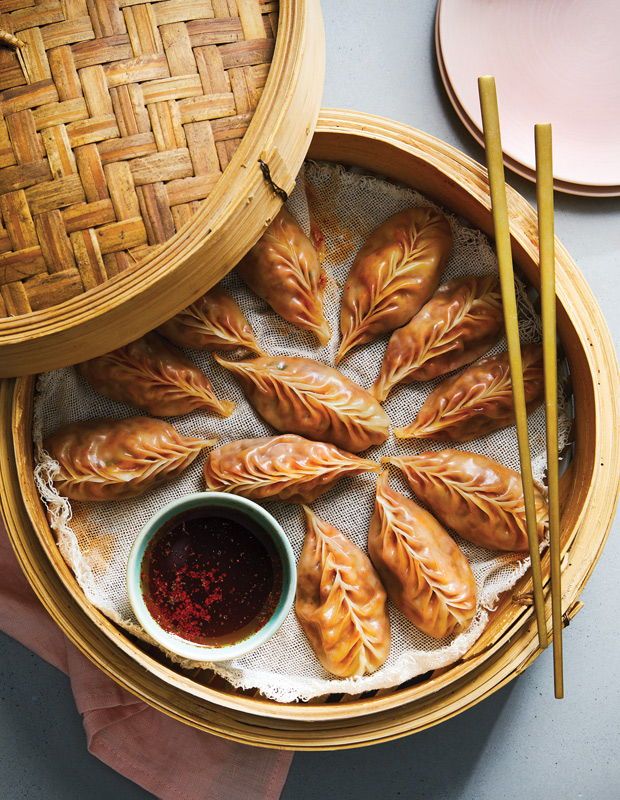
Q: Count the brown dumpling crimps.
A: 12